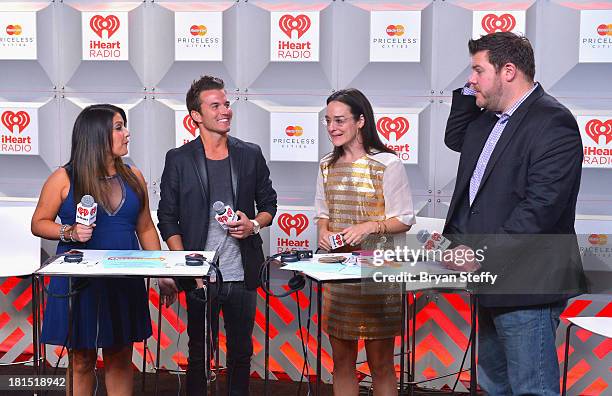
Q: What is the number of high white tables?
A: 2